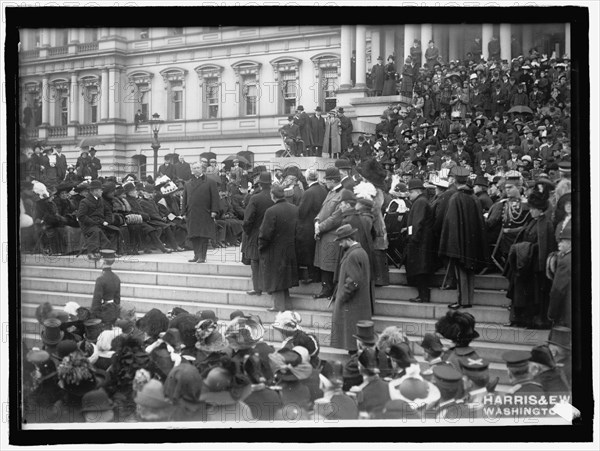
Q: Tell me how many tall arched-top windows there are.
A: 9